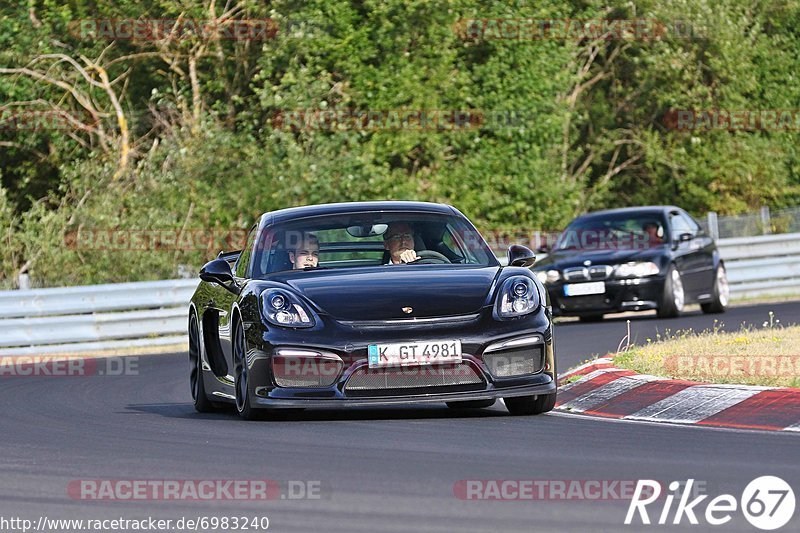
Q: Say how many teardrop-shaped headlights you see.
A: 2